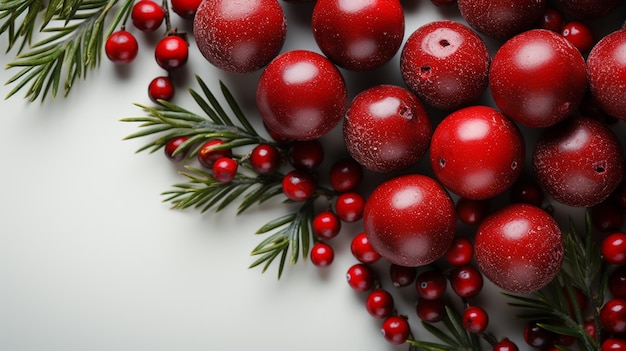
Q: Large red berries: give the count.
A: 13